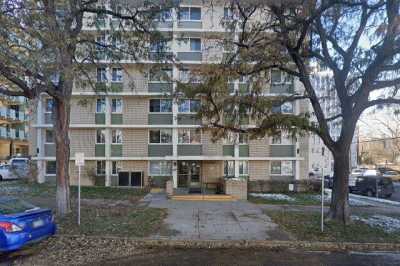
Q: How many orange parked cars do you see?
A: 0